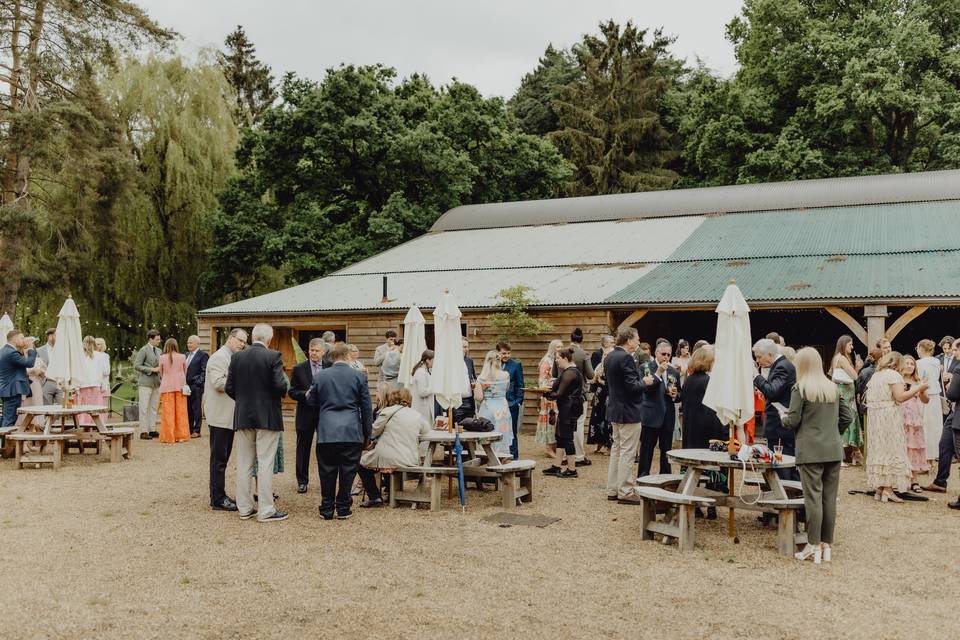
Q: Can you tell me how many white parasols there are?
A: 5